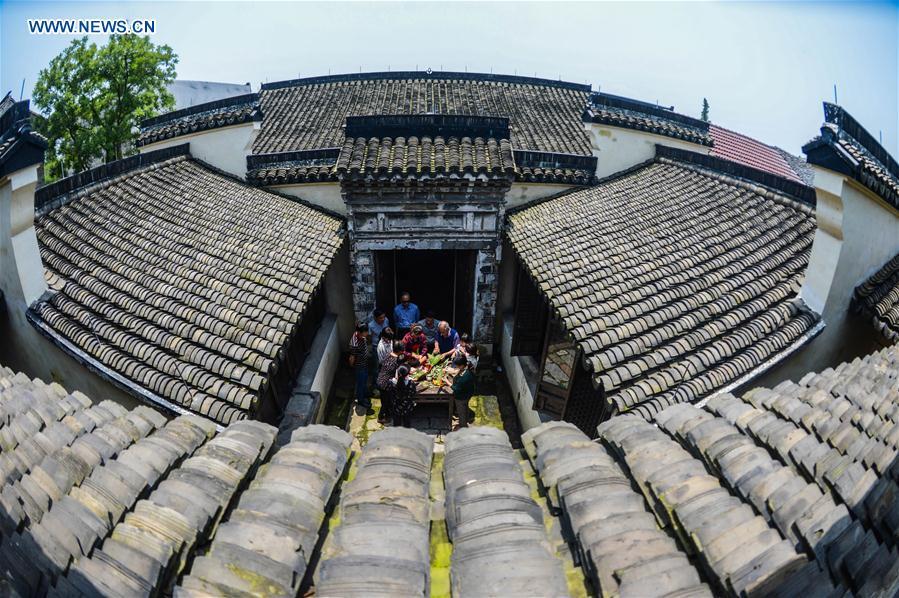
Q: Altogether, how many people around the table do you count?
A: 12